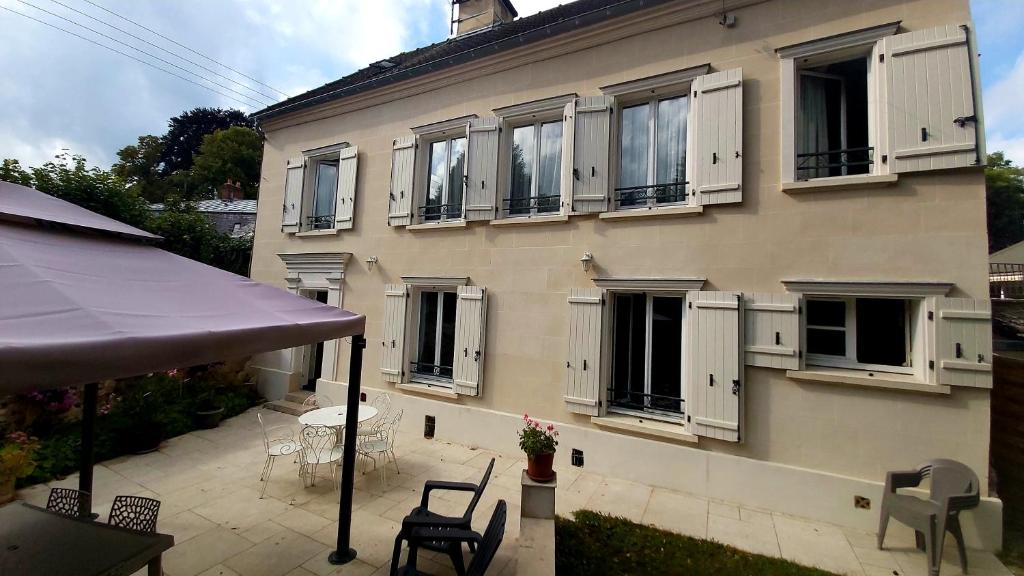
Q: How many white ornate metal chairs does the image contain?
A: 5